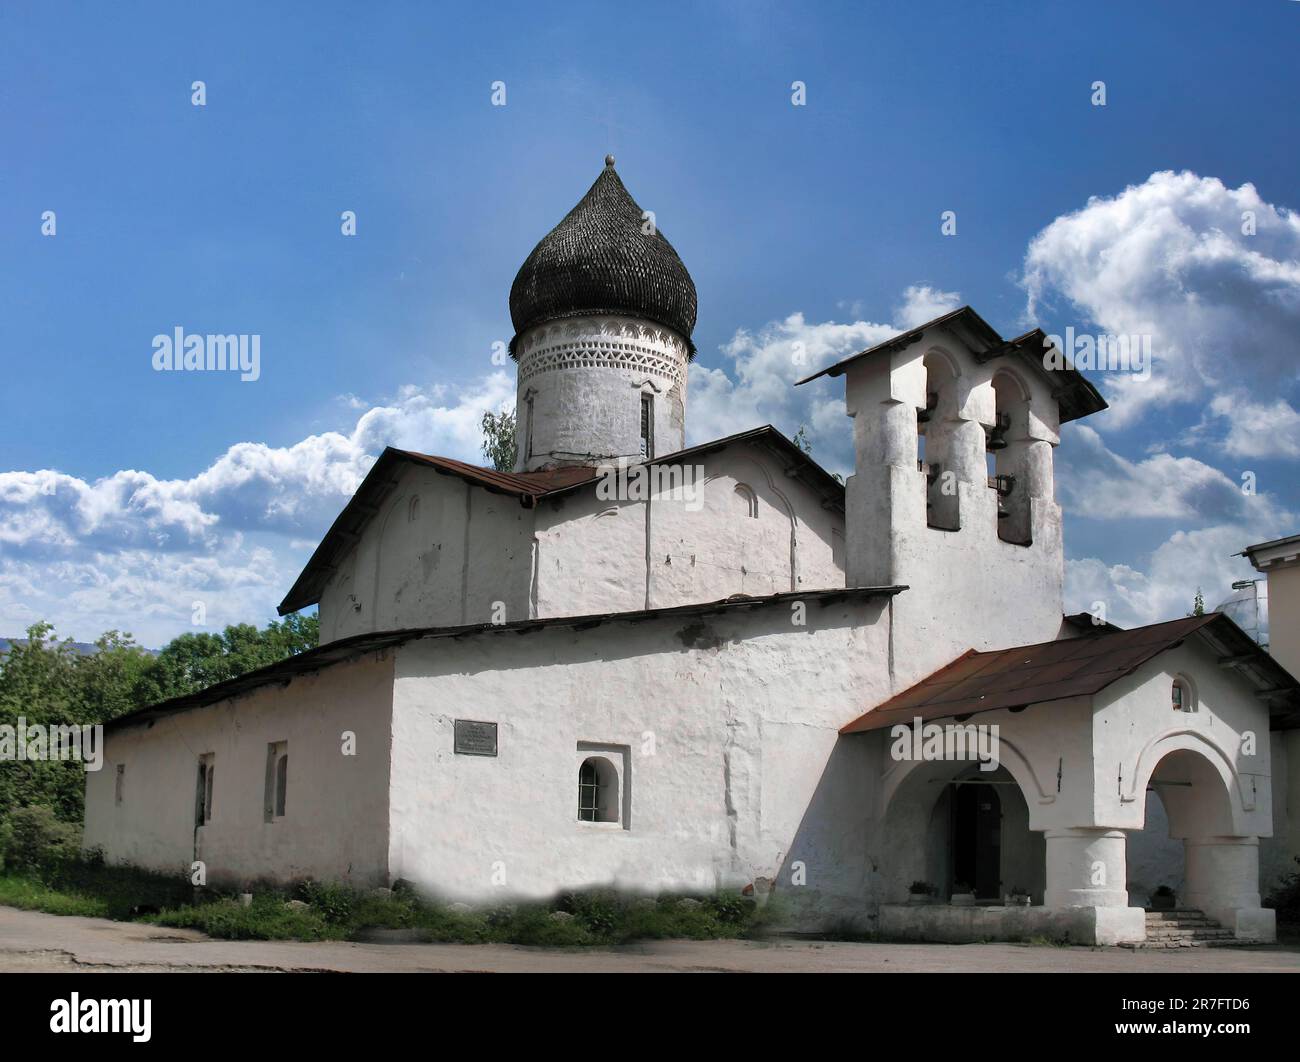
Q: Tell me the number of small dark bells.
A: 4